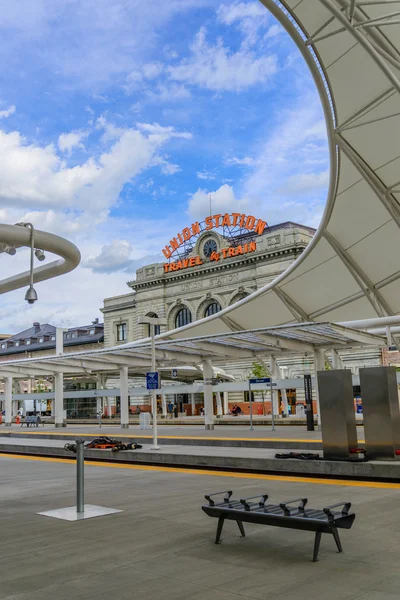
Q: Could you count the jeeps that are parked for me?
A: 0